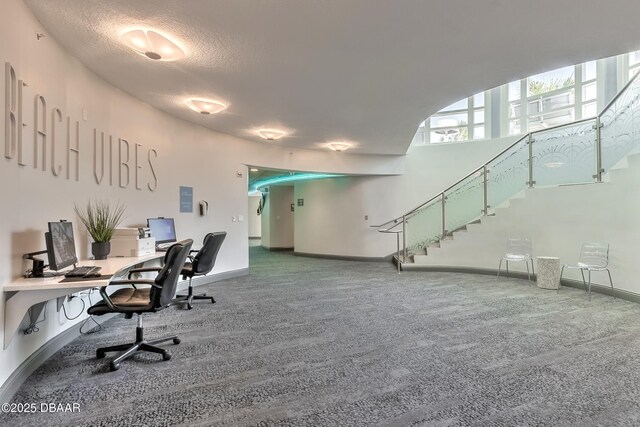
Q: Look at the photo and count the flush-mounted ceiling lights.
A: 4